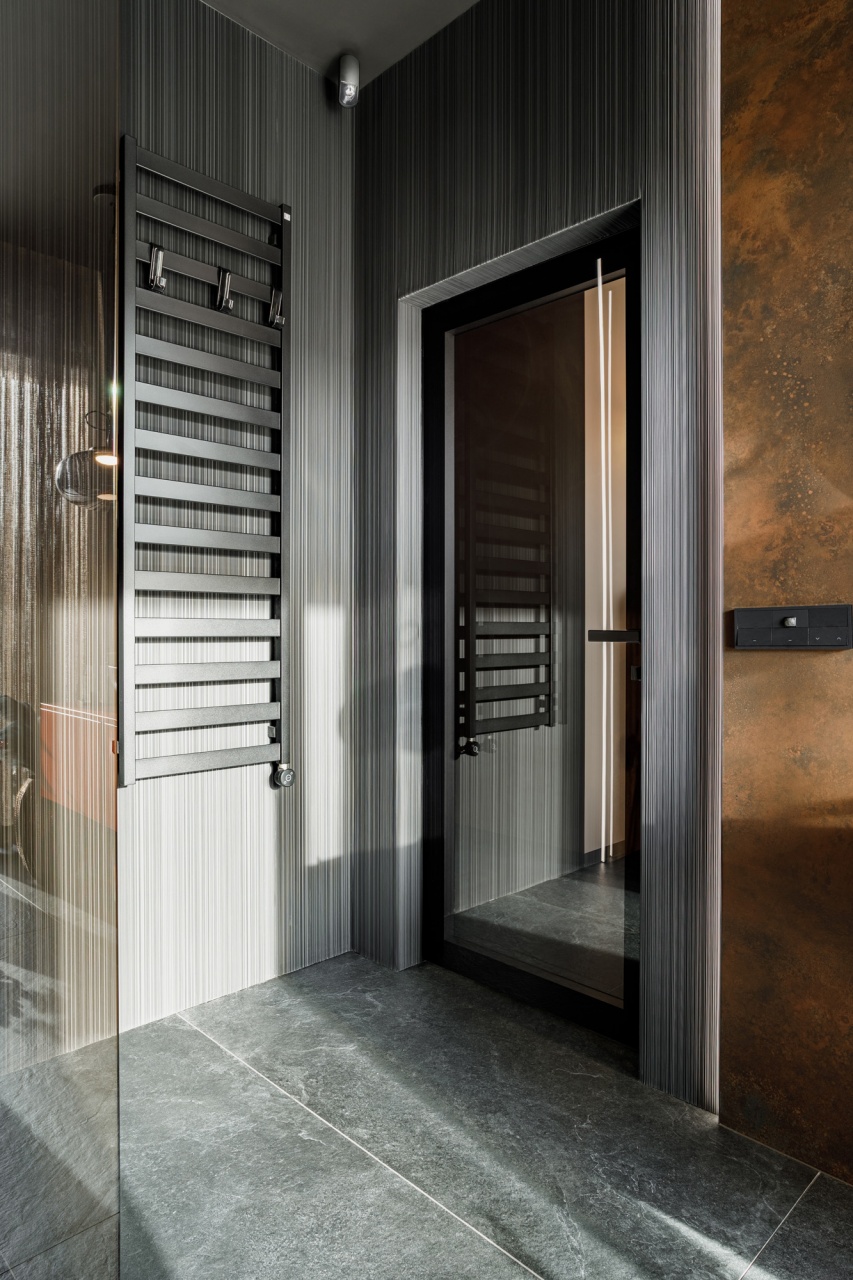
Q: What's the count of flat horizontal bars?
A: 14